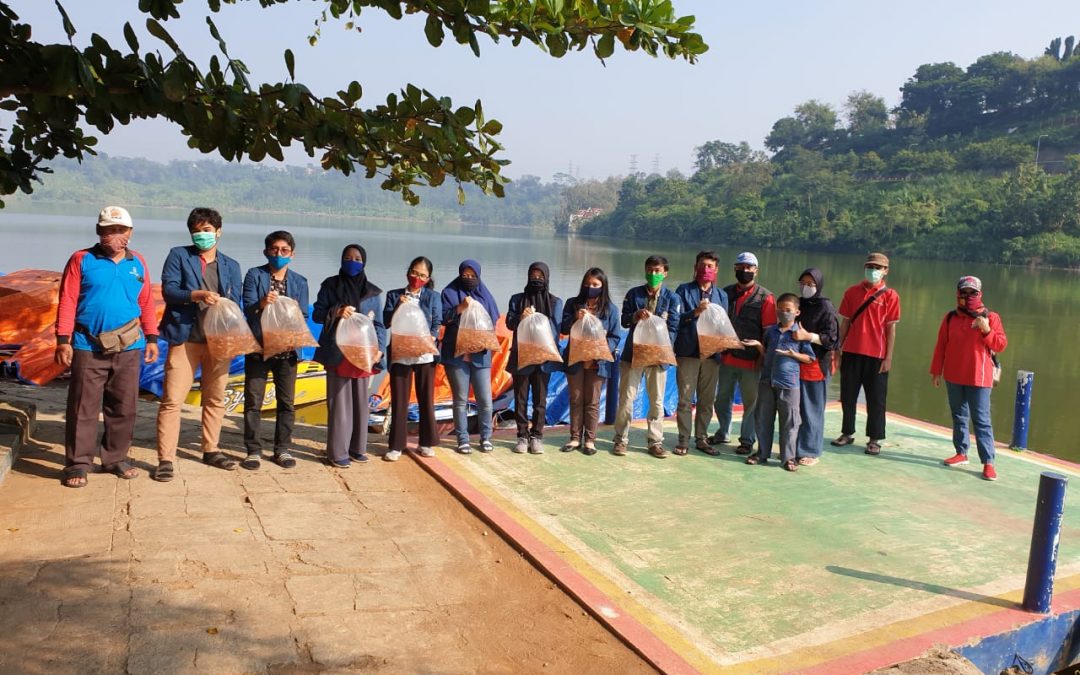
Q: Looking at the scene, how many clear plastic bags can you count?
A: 9